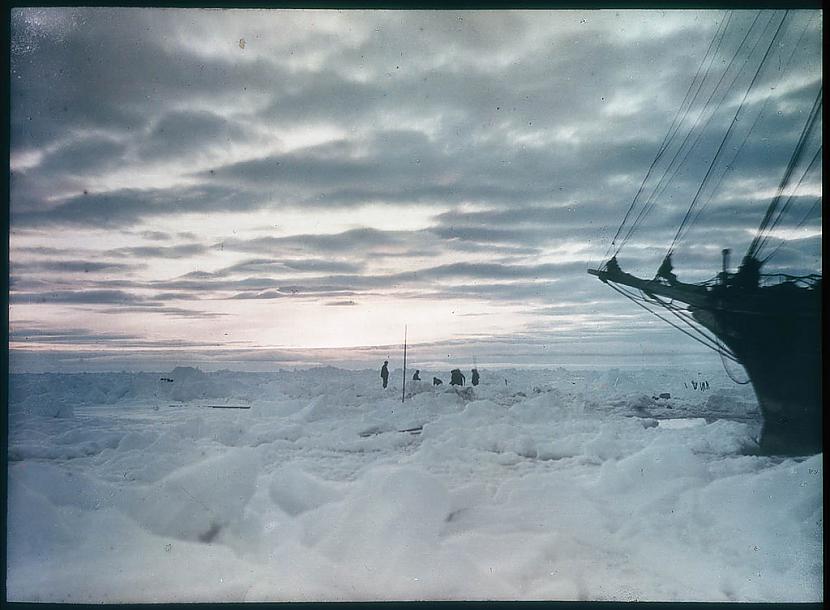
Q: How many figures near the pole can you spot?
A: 5